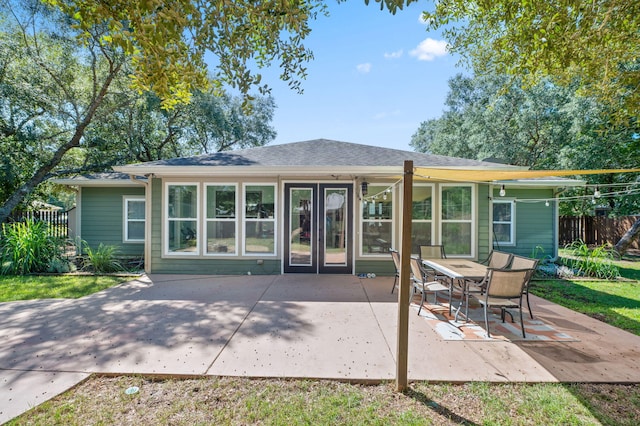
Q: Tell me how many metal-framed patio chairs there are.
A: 6